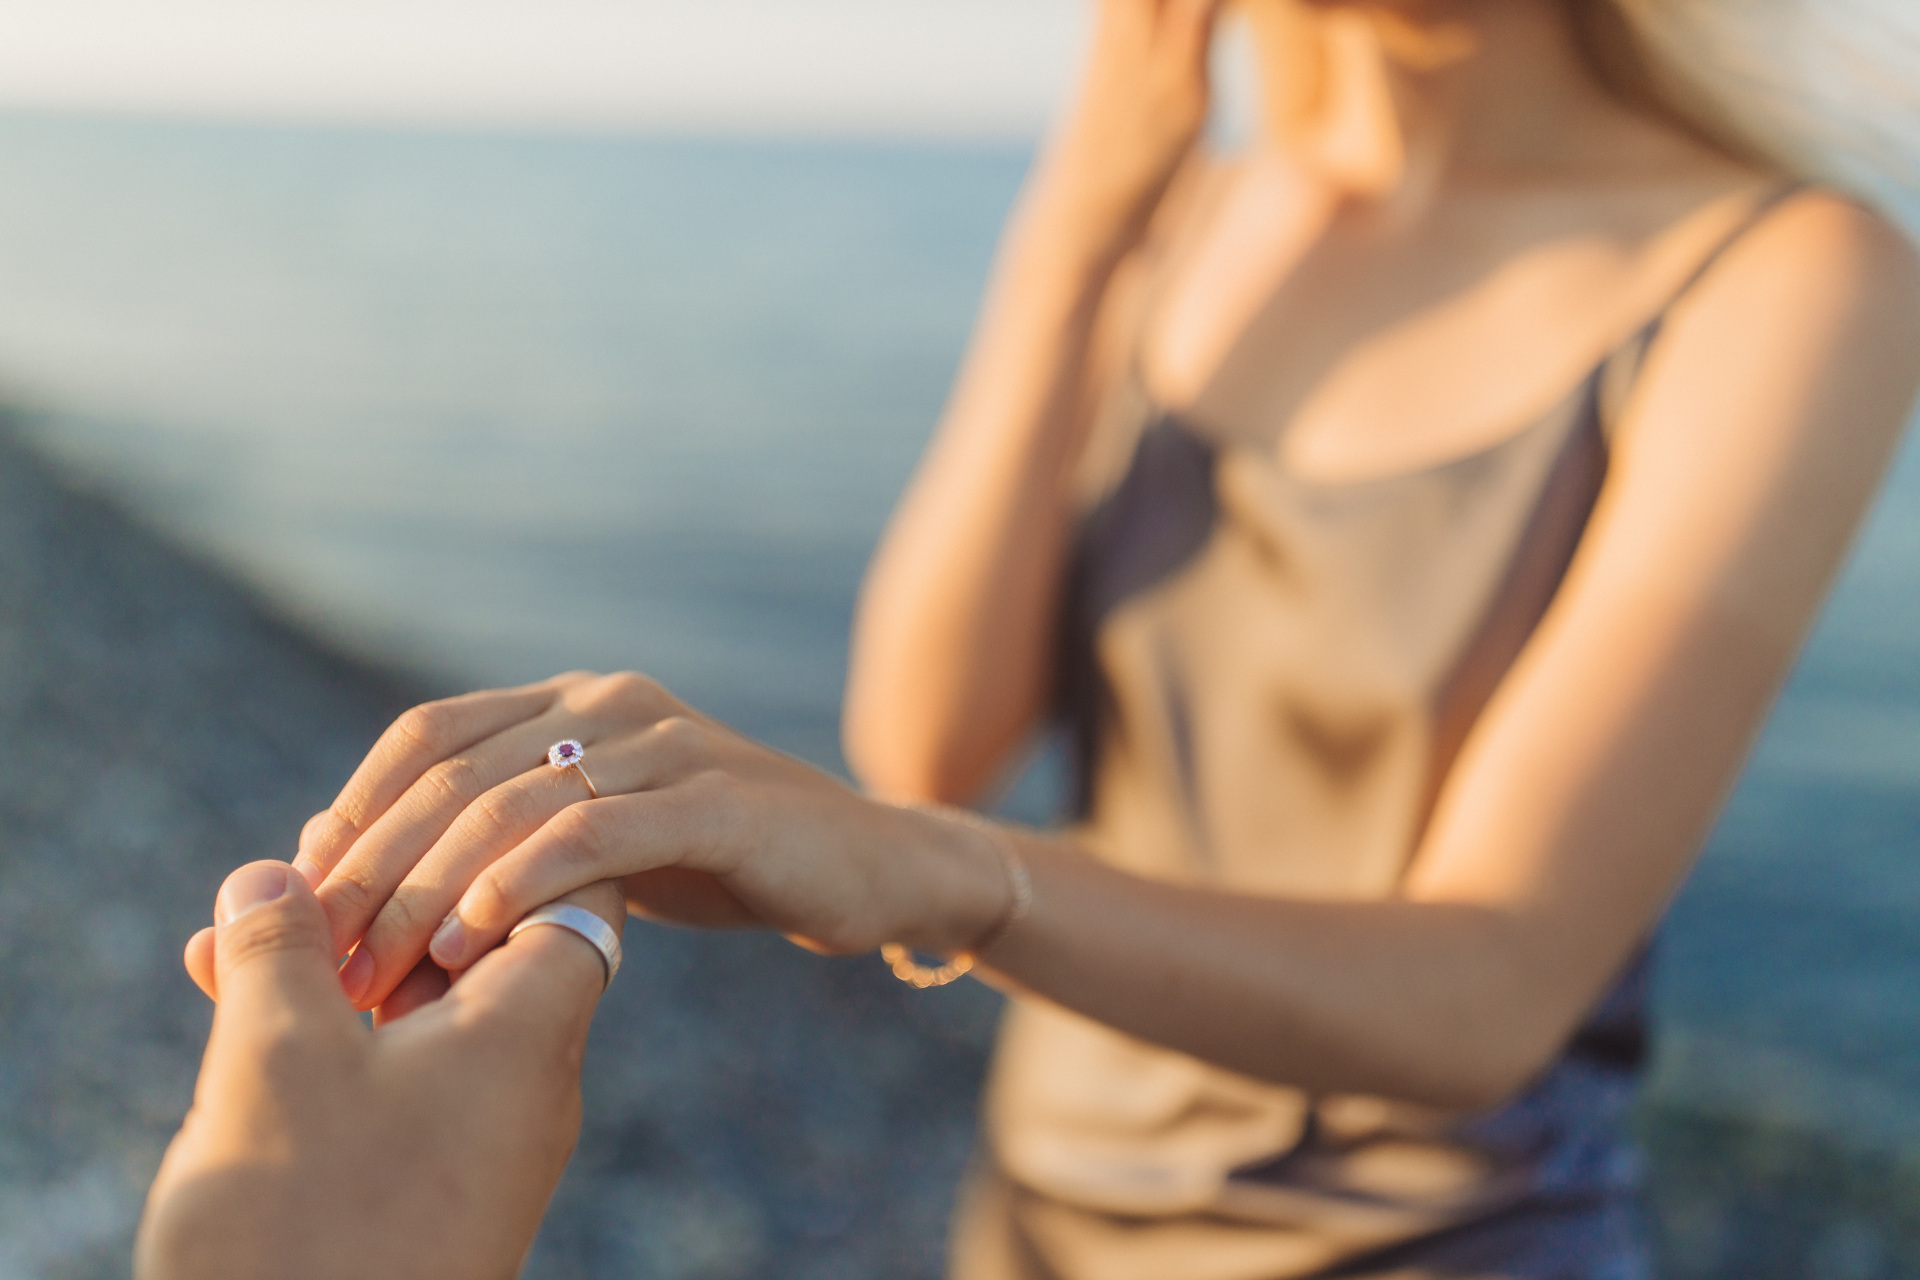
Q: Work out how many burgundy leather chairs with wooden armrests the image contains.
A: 0